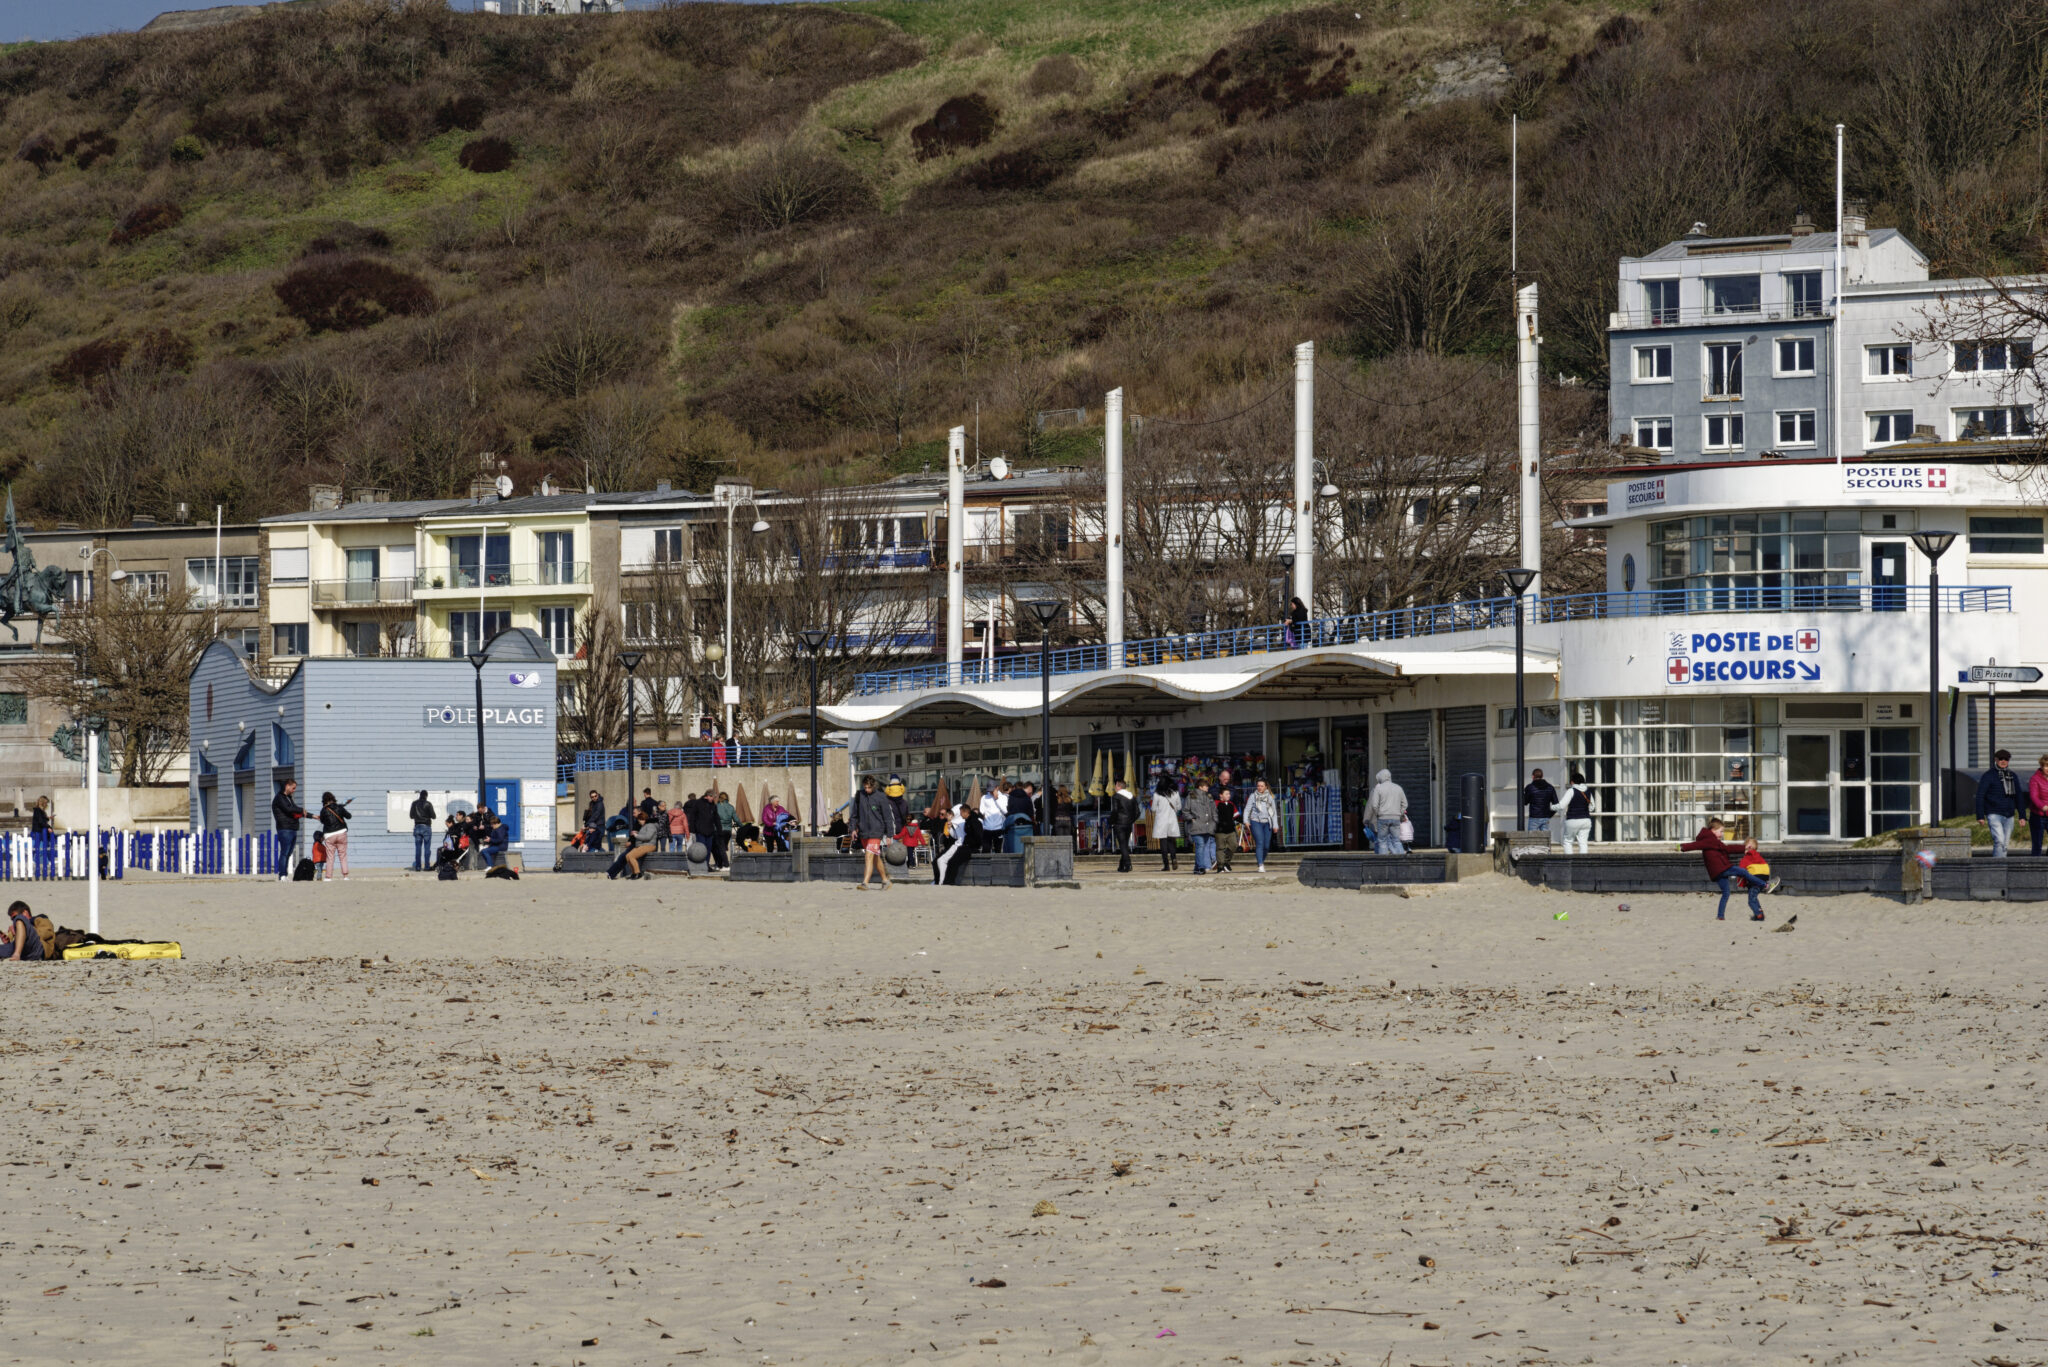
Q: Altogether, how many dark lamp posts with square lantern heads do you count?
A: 7